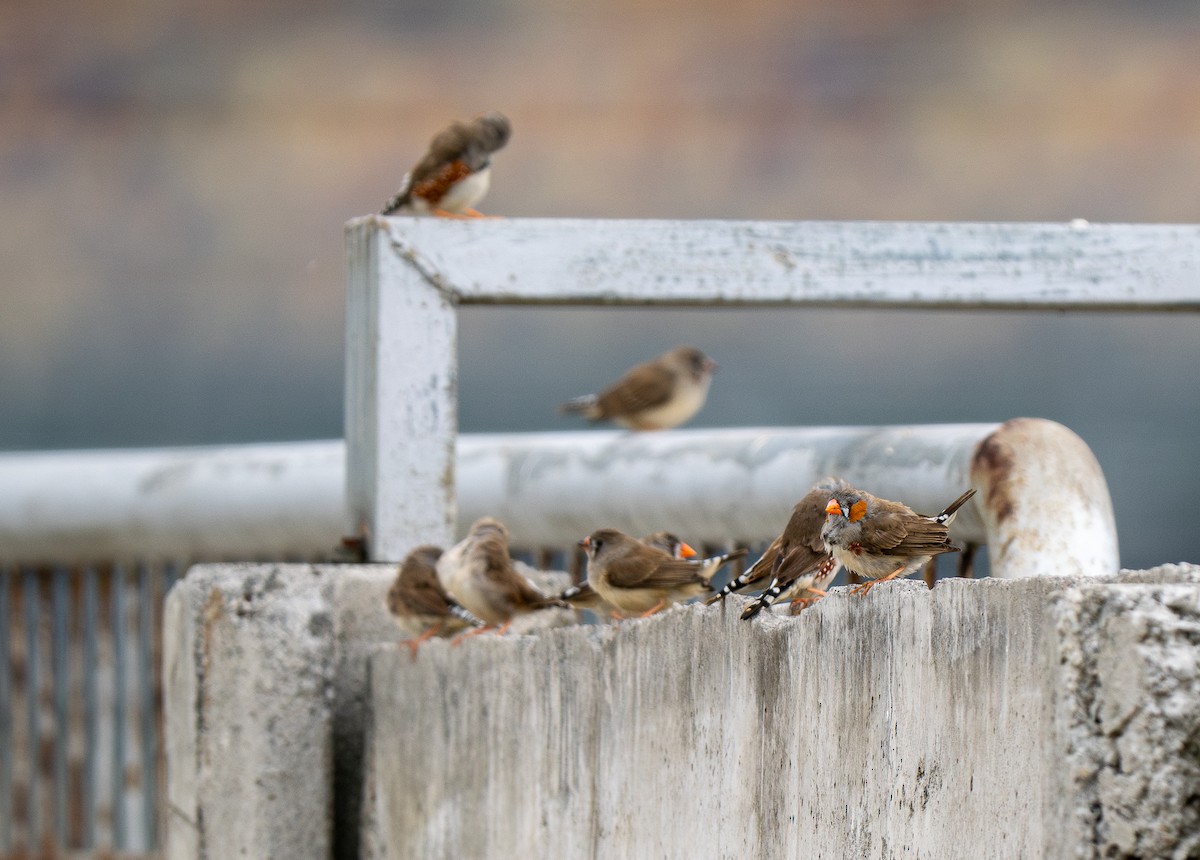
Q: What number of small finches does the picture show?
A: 9